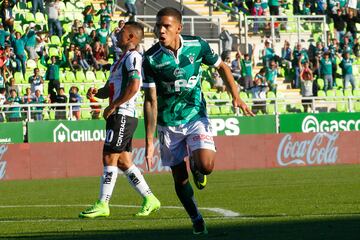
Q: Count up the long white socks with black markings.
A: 2